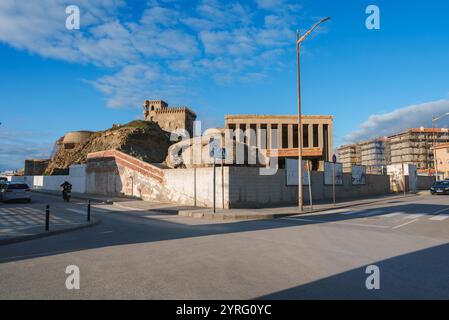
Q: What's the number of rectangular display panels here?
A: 3